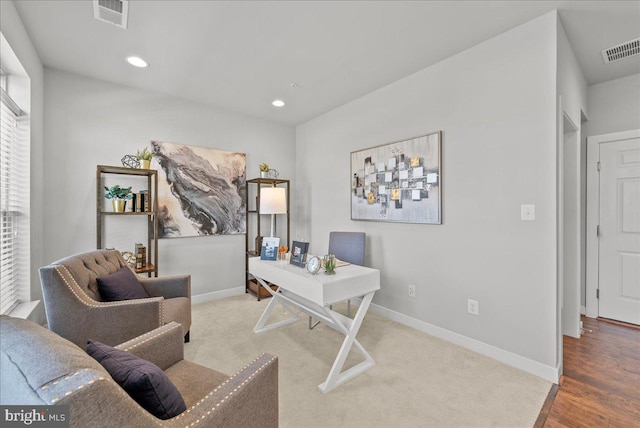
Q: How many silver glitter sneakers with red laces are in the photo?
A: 0